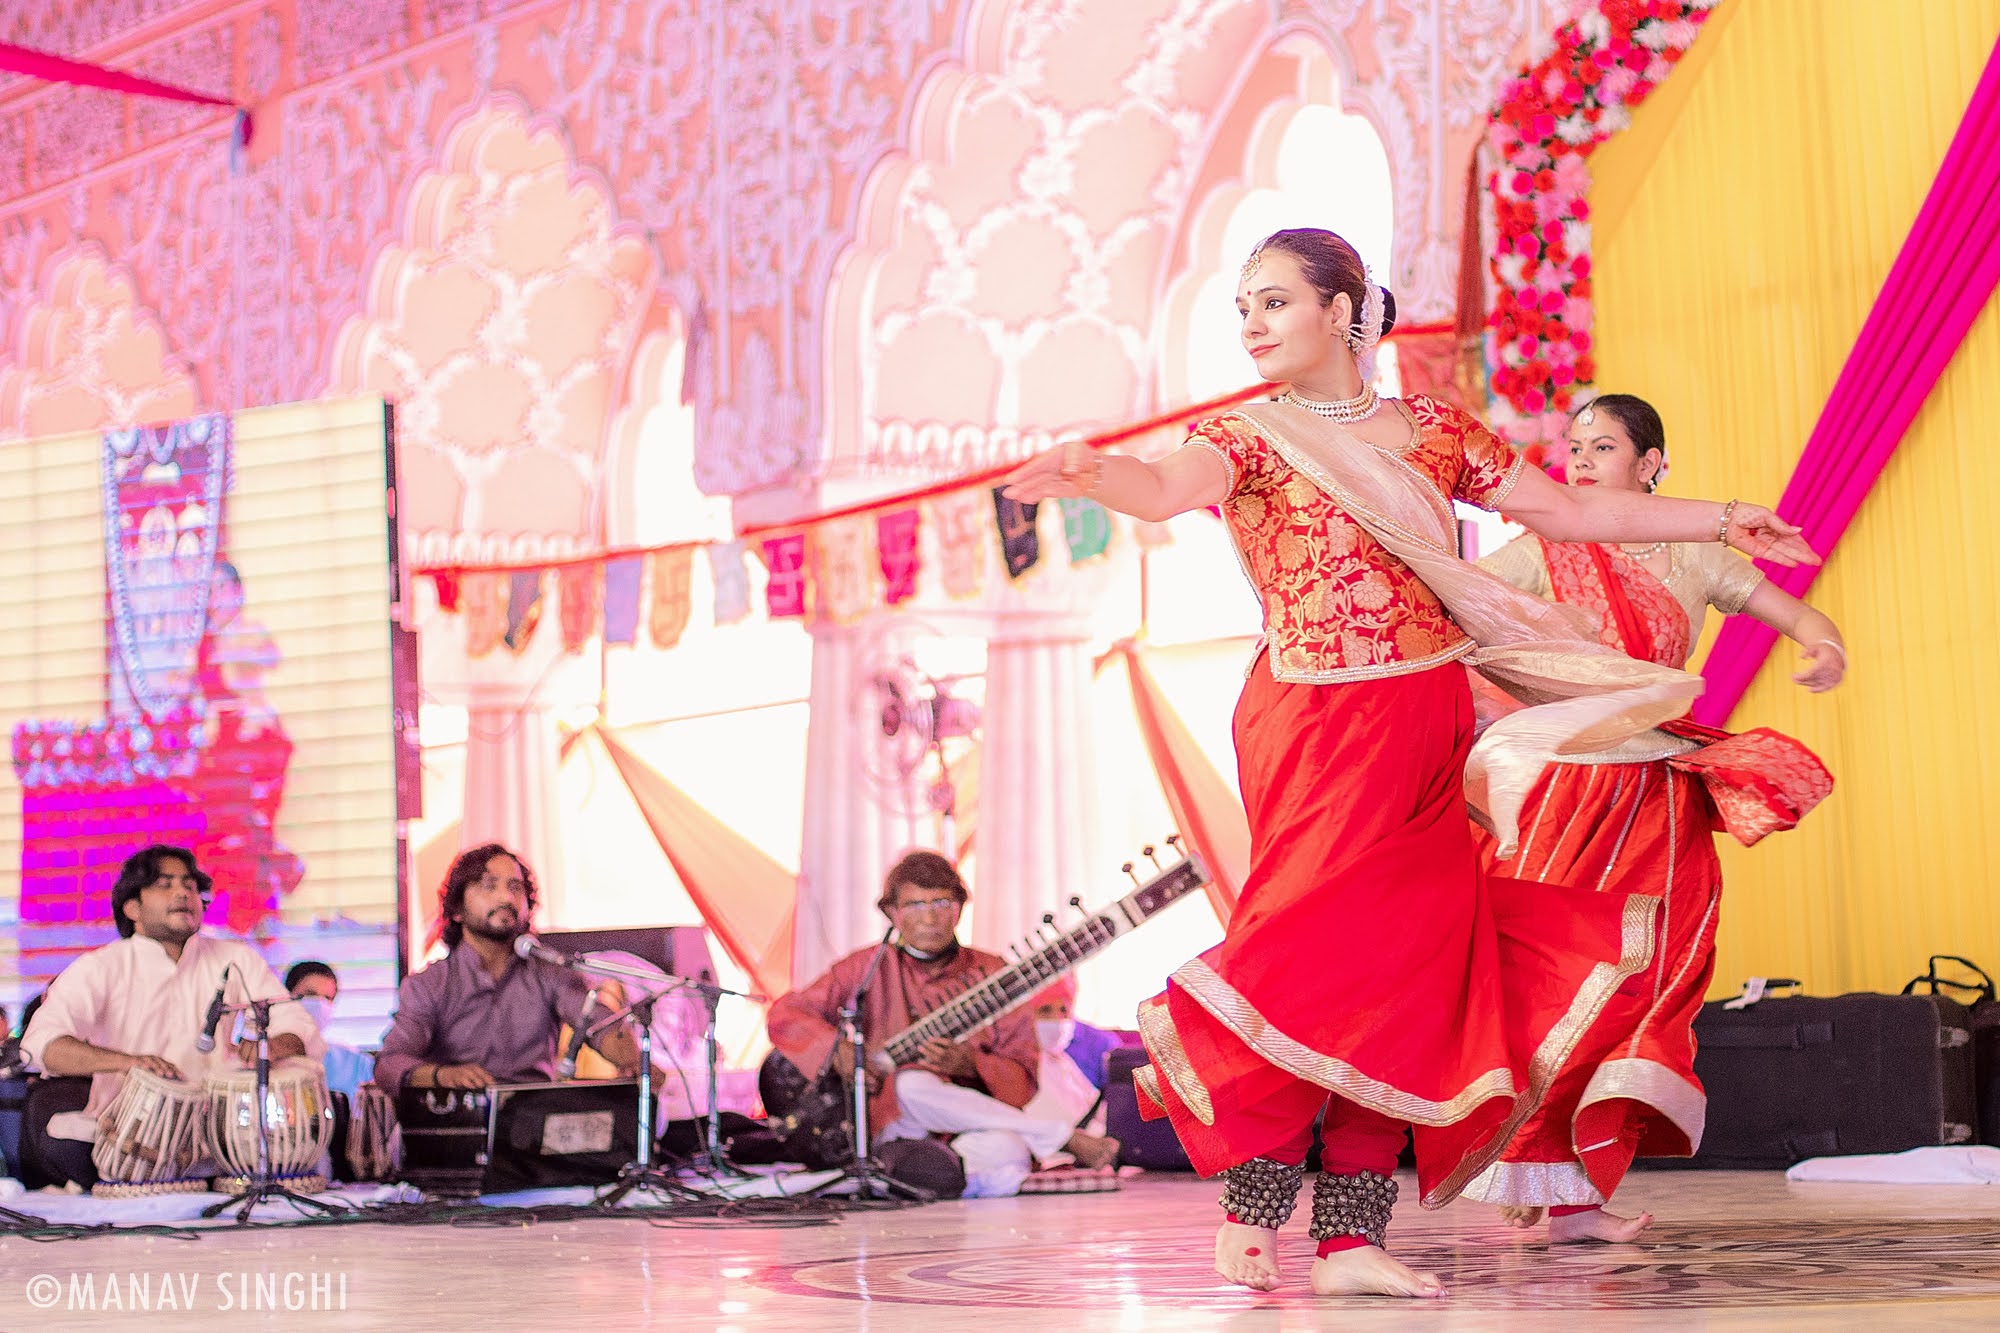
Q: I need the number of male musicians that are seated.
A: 3